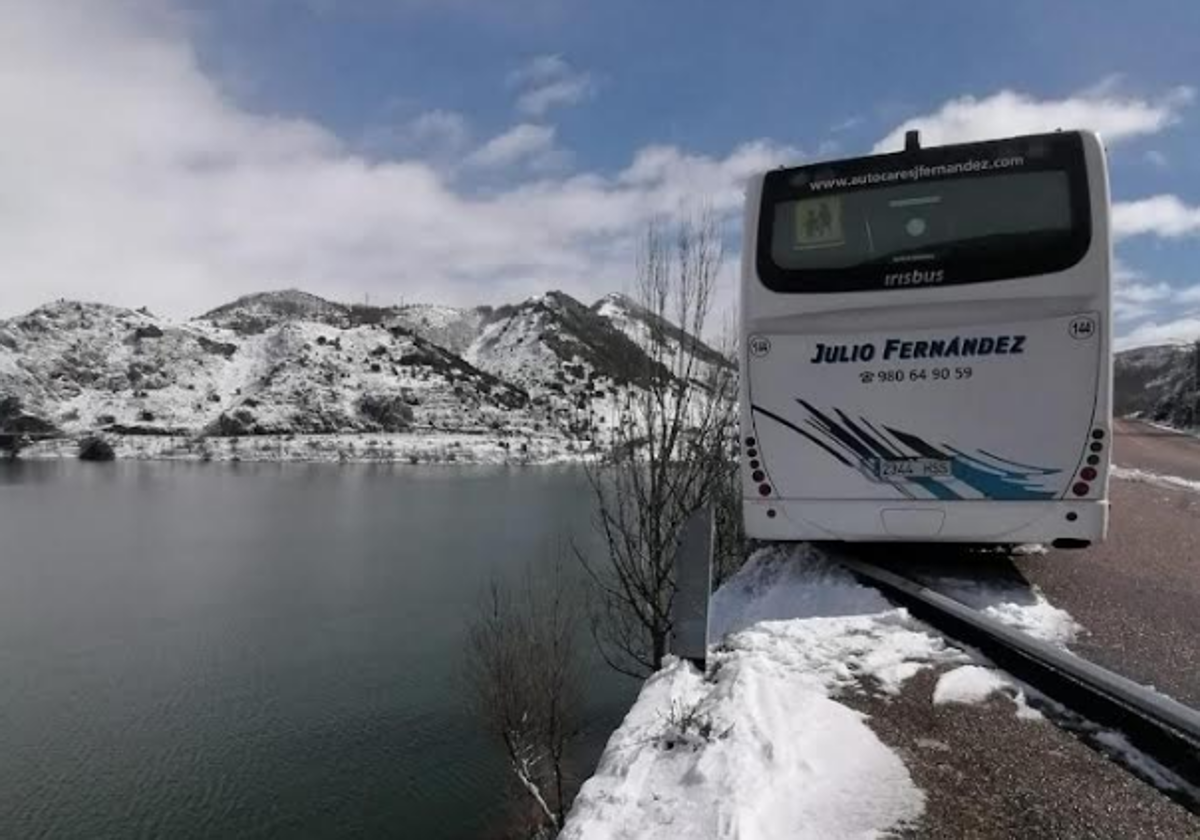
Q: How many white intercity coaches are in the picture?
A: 1